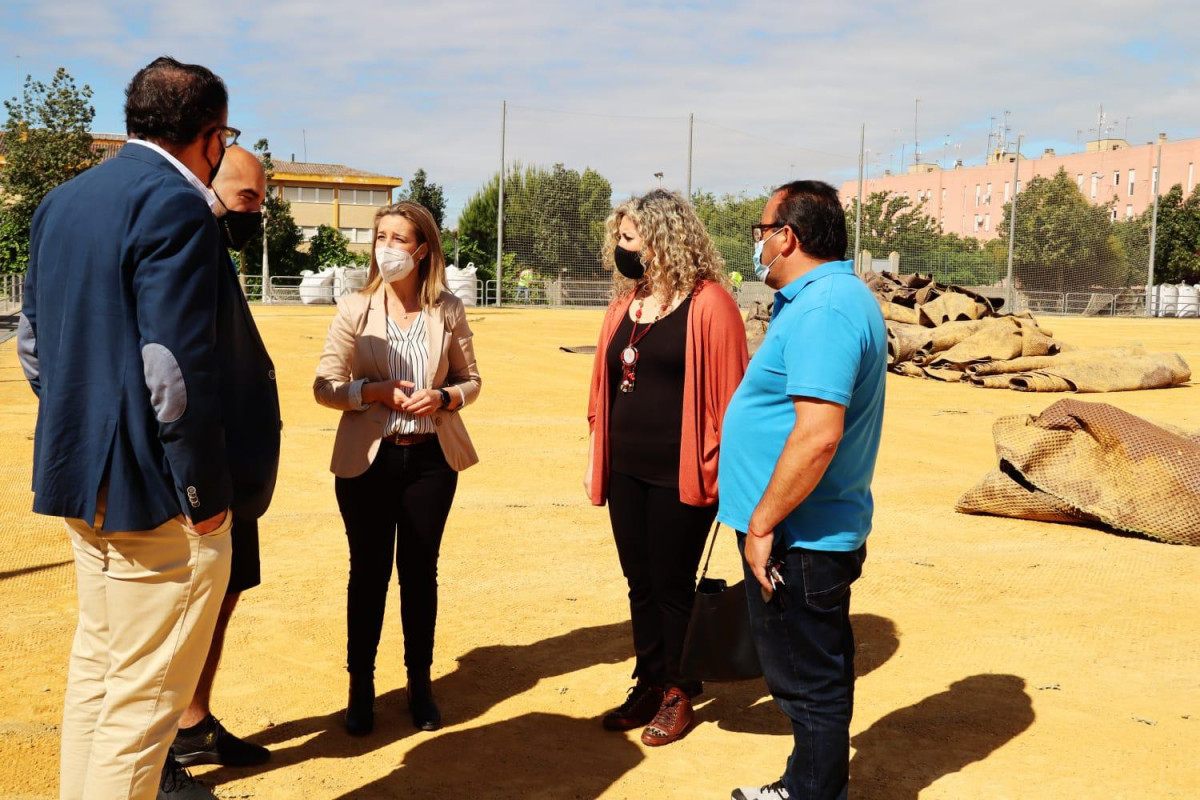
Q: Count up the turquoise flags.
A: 0